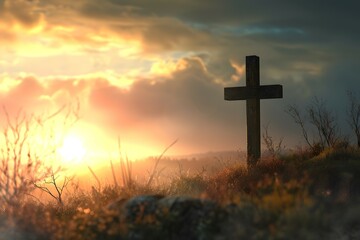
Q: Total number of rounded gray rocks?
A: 2